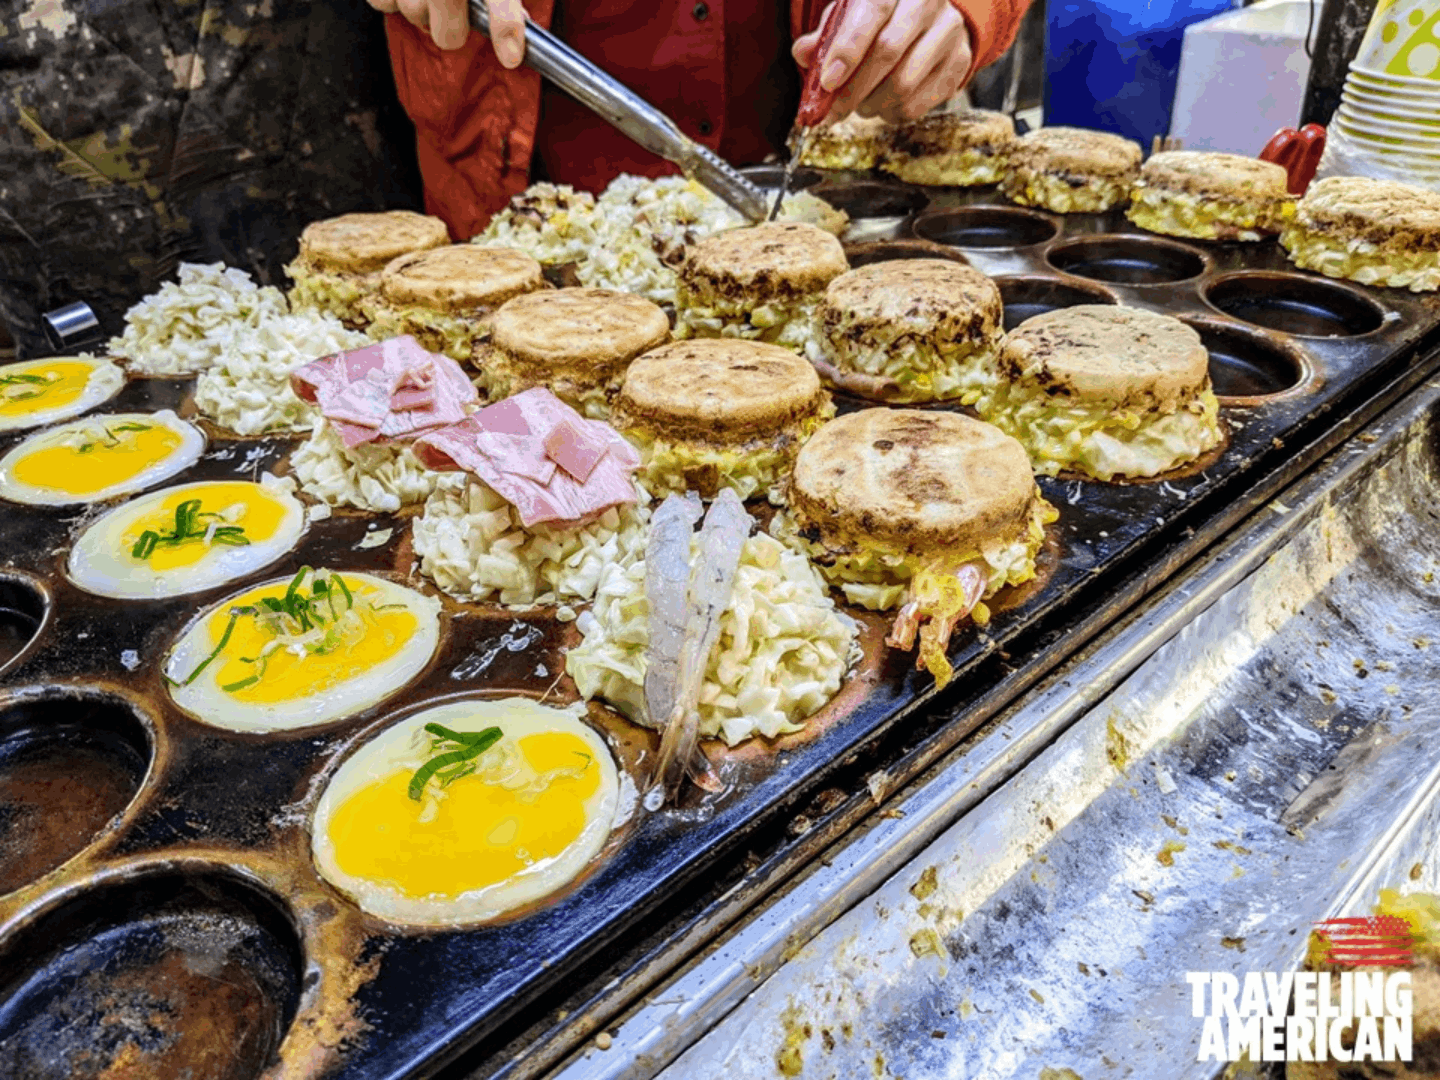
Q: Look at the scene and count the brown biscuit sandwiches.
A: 13